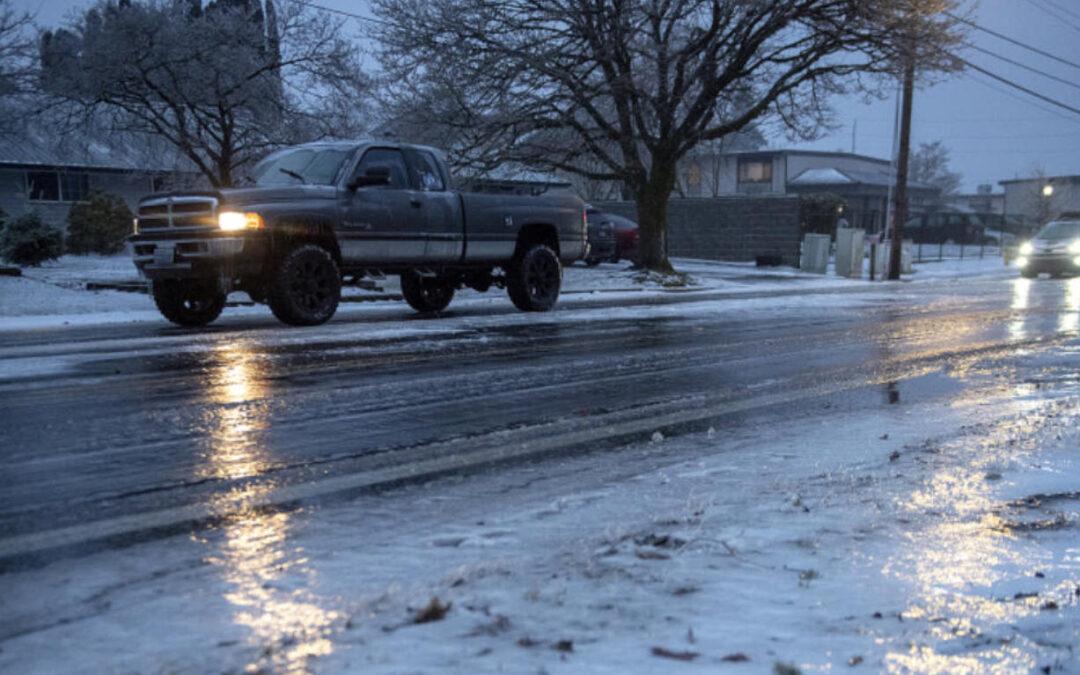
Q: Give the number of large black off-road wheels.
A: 4